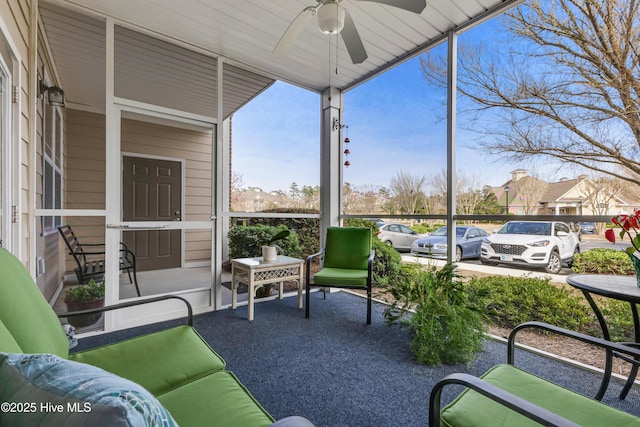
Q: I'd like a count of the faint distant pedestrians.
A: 0